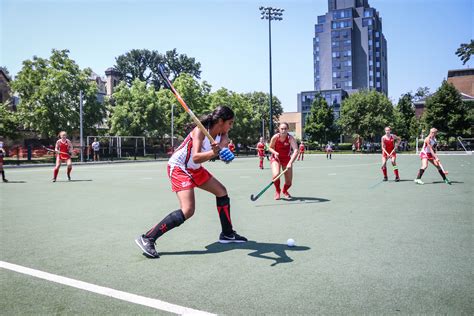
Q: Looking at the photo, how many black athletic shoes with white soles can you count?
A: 2